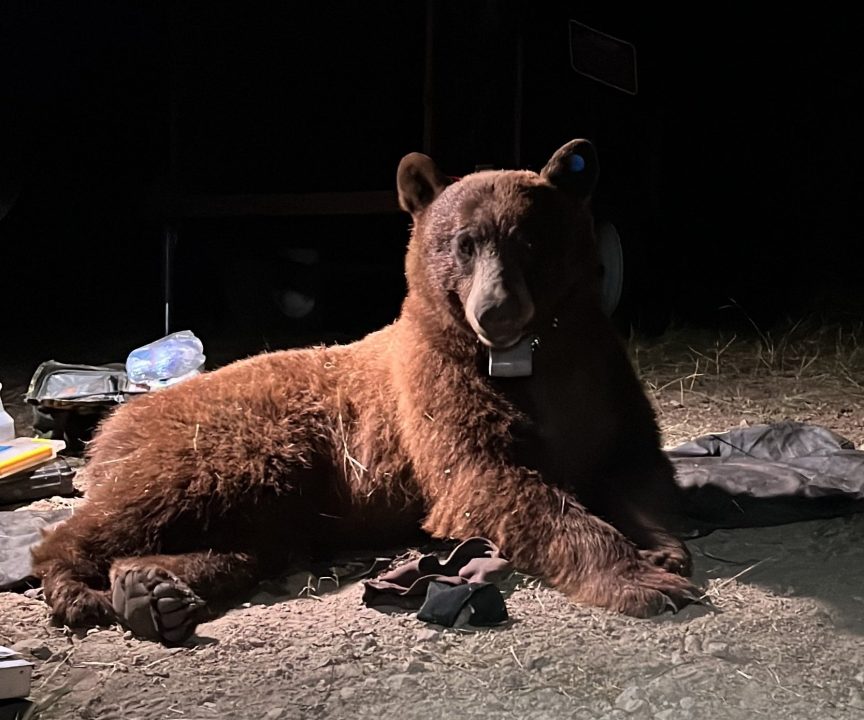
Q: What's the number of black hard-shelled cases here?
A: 1